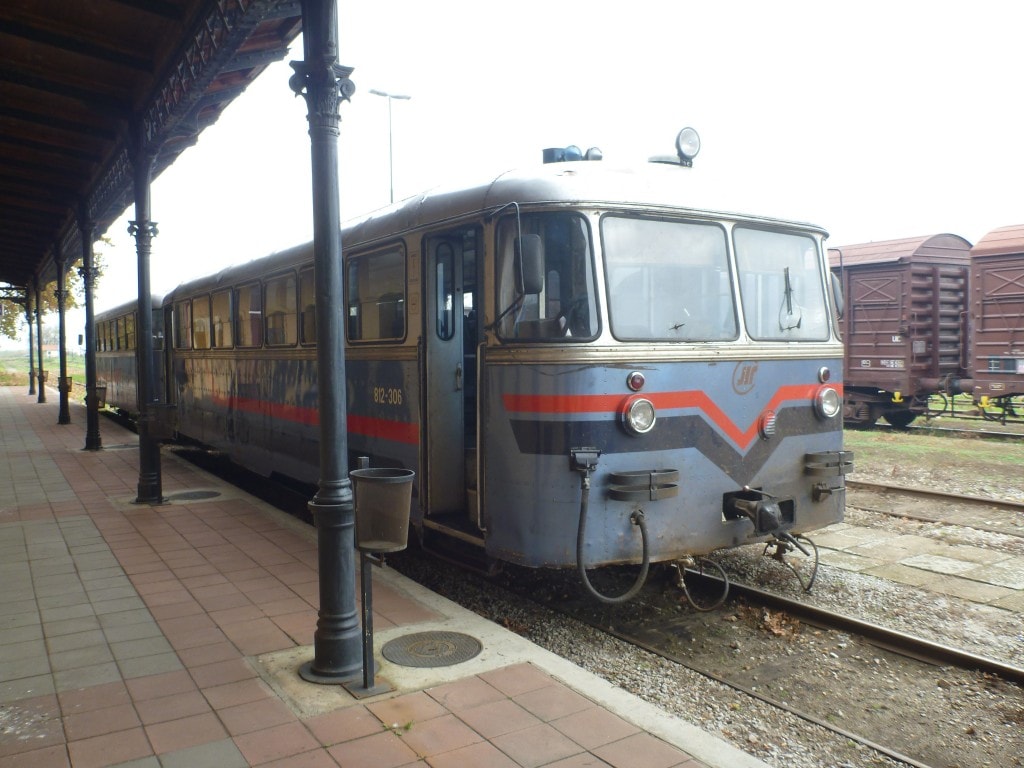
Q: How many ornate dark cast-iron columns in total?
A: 6